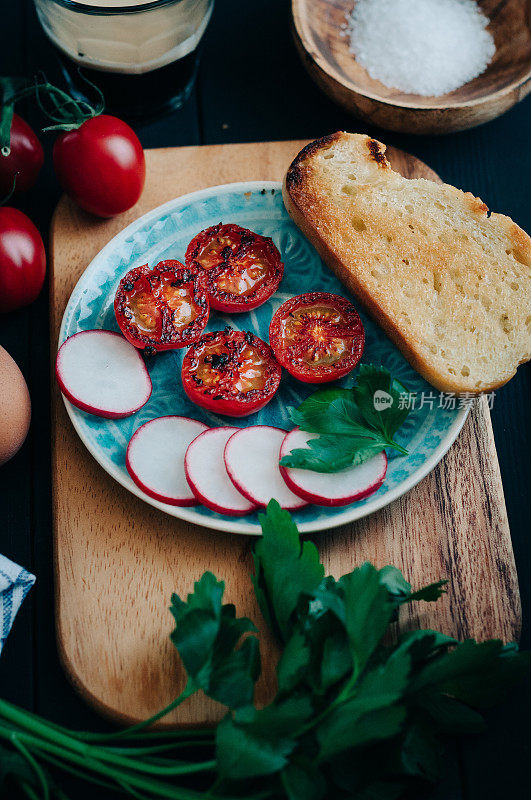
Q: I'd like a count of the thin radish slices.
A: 5